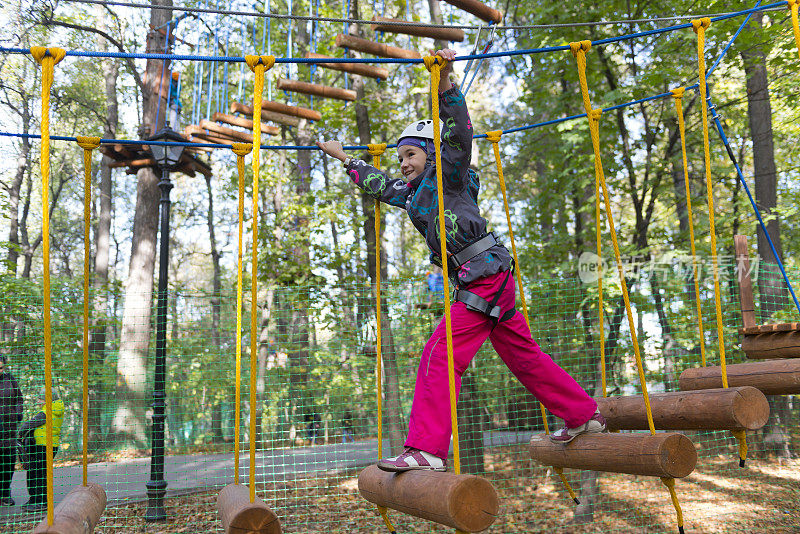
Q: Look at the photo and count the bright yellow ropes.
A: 12